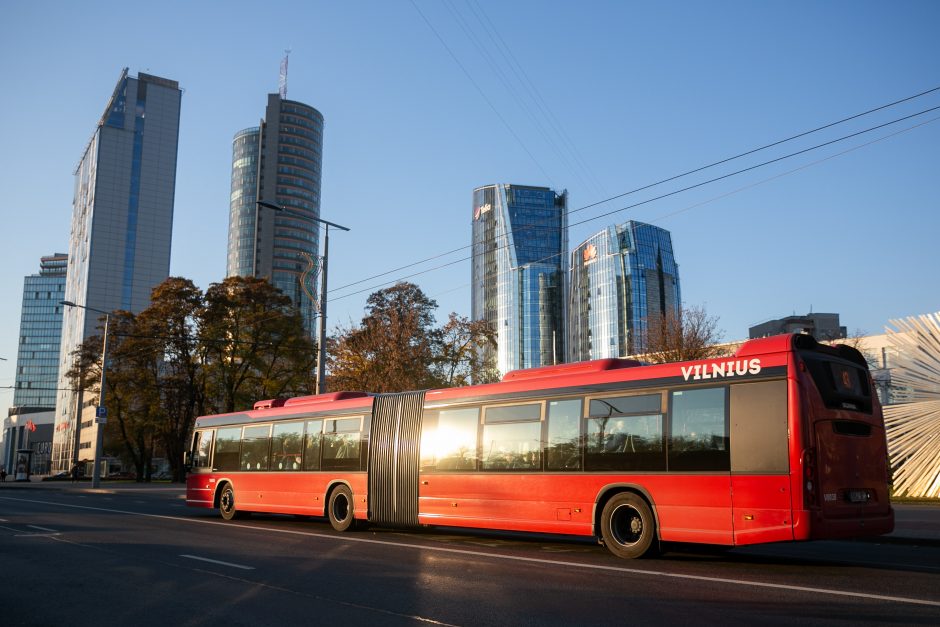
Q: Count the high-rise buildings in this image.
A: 5